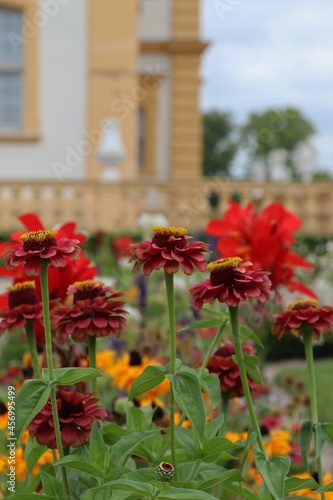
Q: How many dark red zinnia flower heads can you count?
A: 8